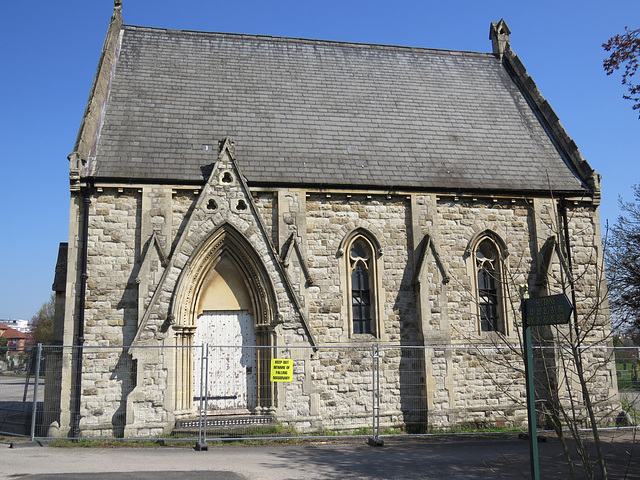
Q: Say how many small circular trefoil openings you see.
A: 3